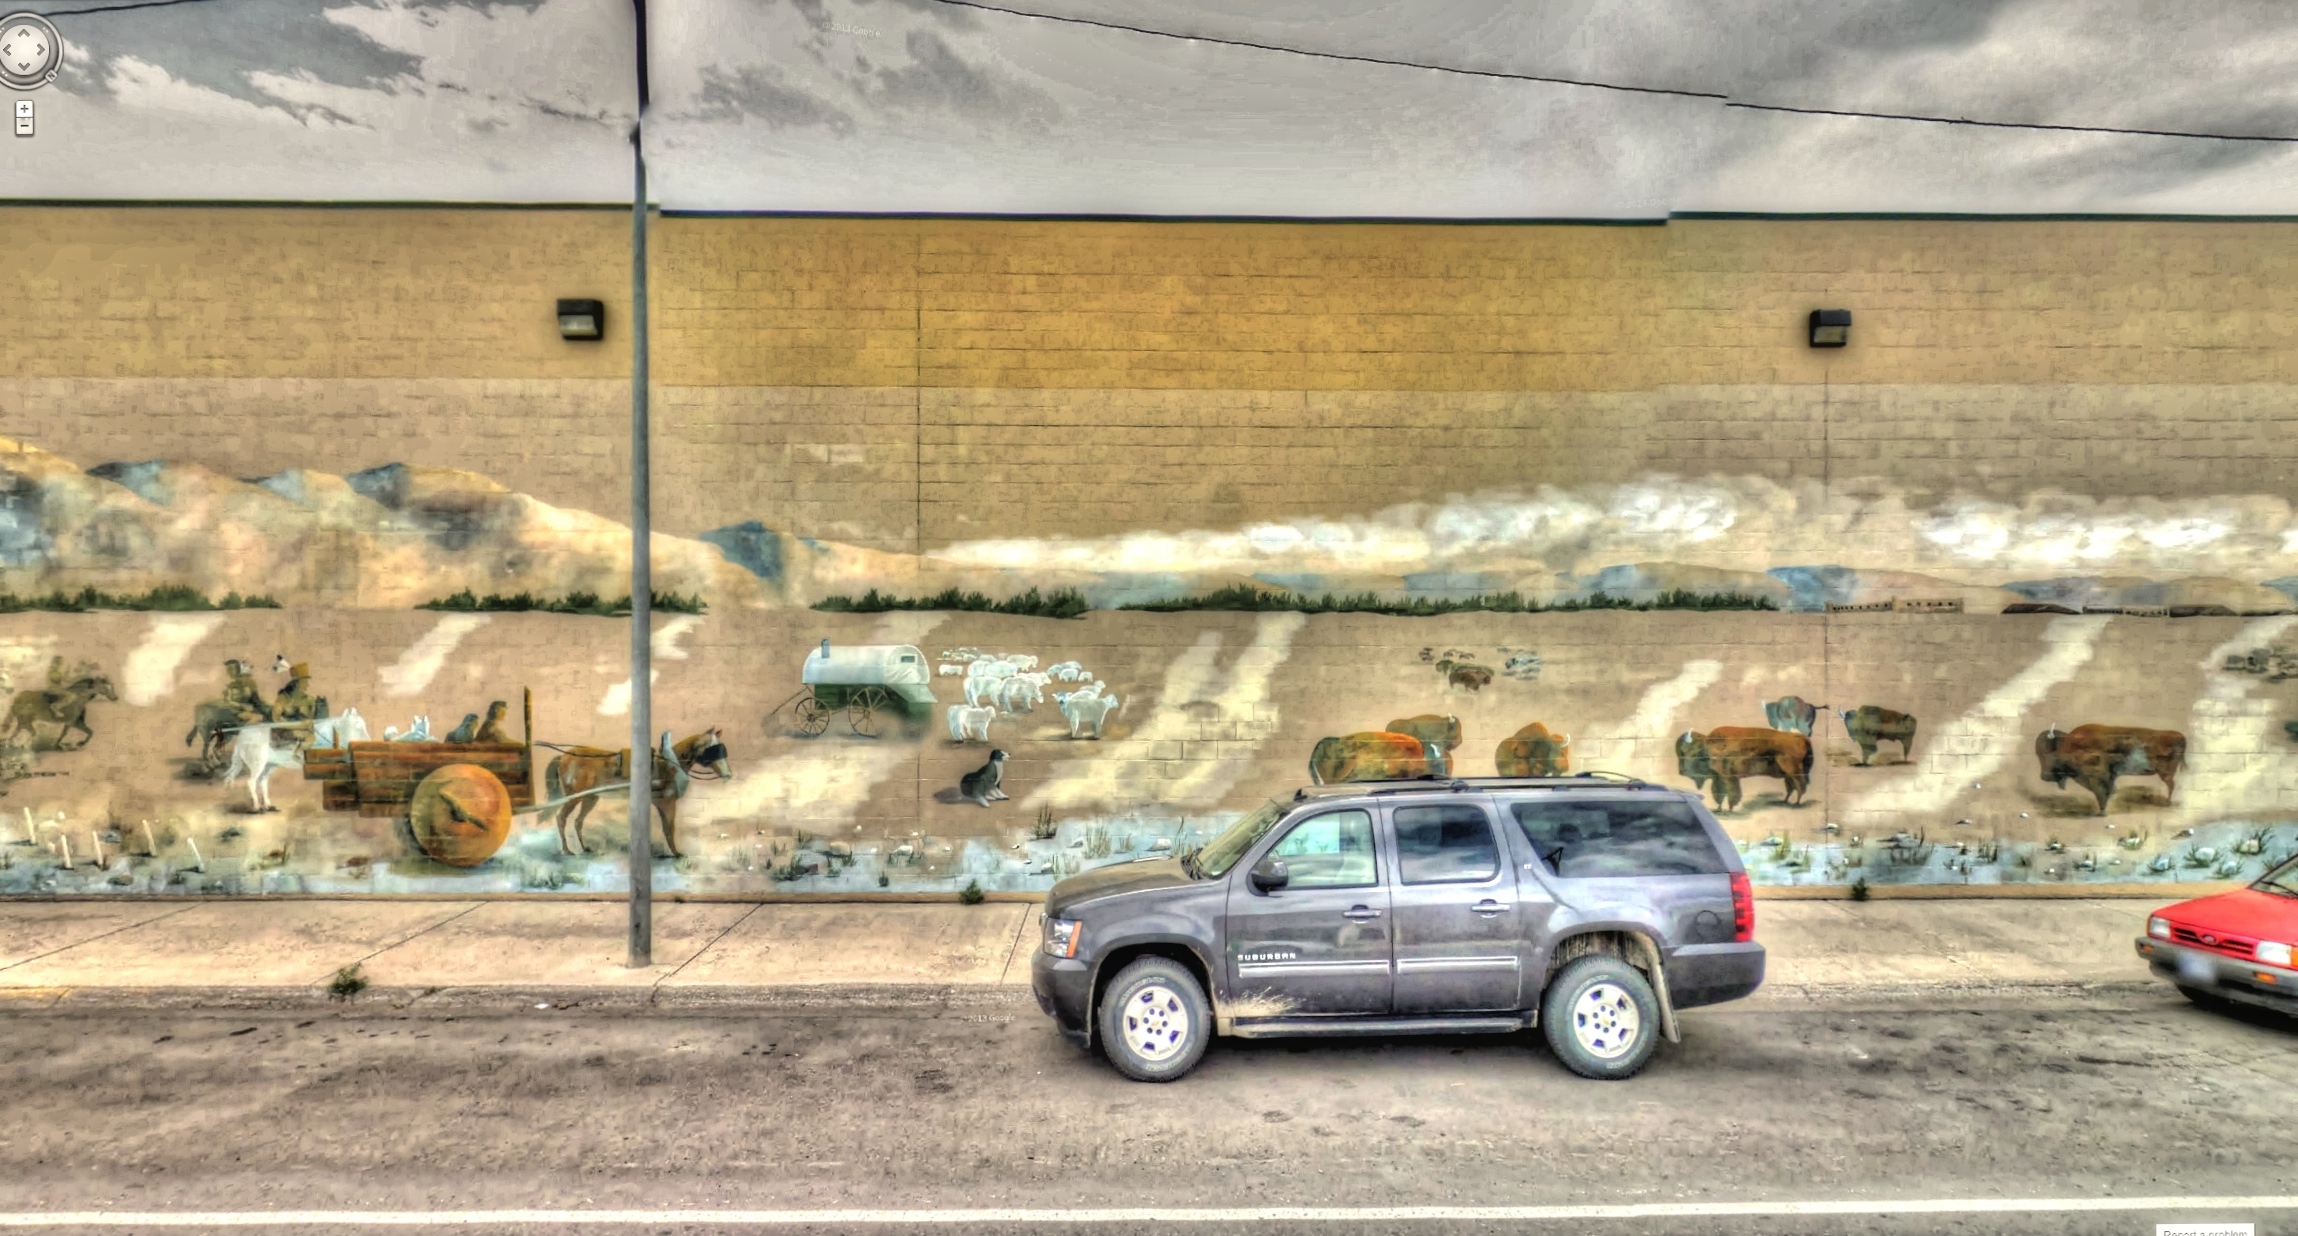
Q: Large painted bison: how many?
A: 7